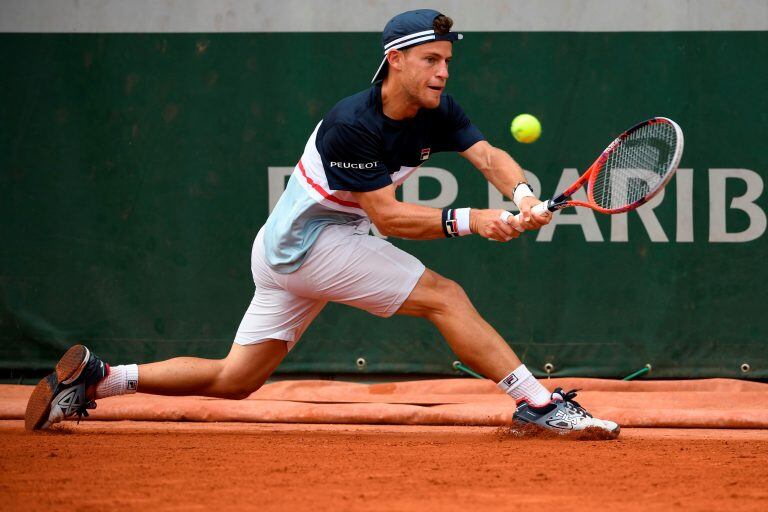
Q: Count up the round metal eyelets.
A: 5